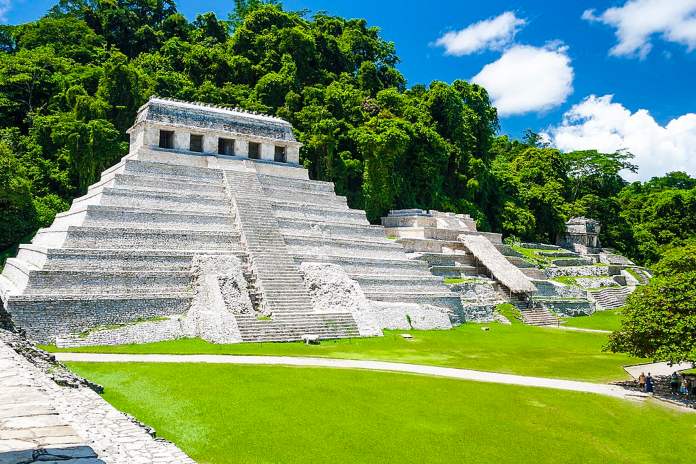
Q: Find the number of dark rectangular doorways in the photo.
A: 5